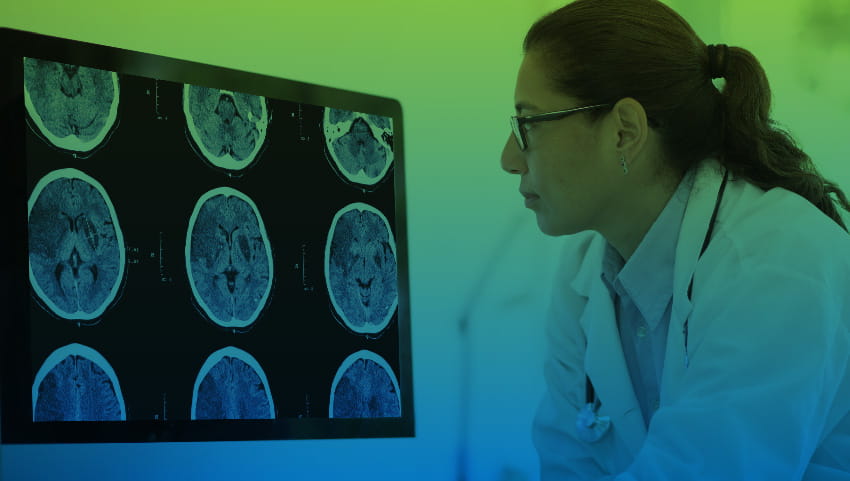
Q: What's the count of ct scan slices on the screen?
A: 9